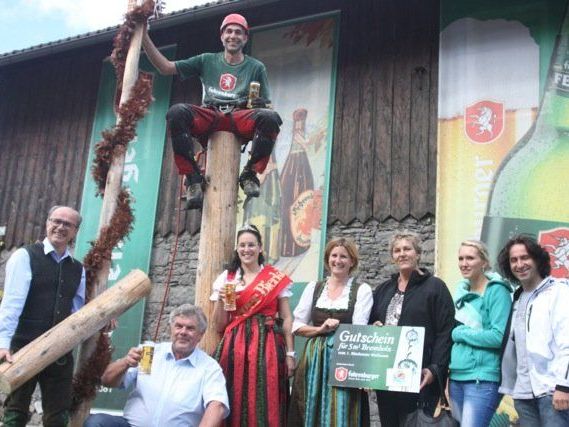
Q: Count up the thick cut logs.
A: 2